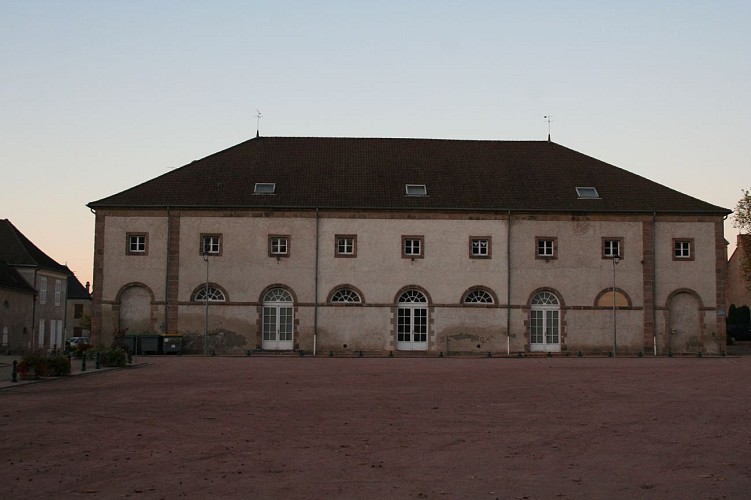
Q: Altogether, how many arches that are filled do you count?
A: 3